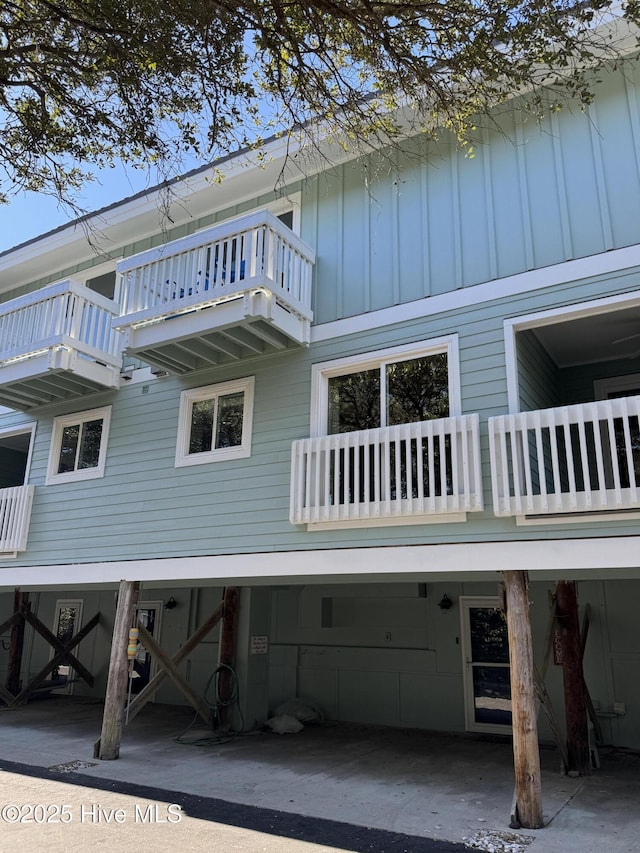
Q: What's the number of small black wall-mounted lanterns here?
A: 2